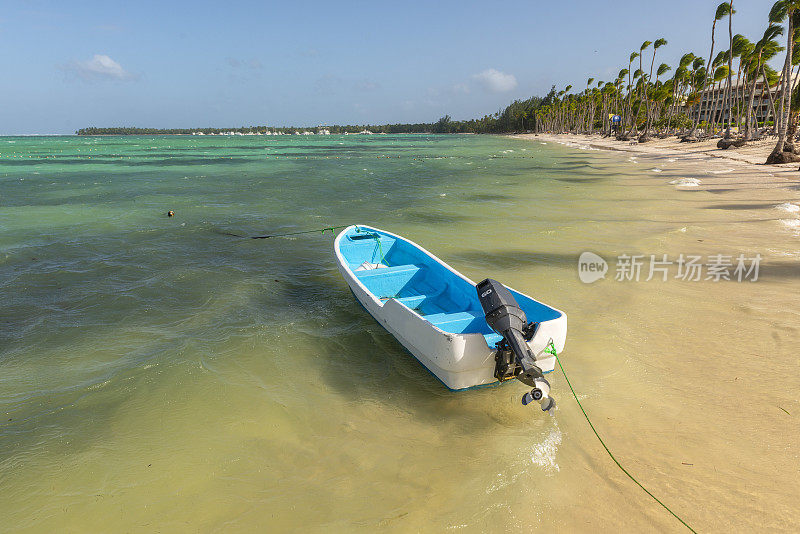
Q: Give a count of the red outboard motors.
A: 0